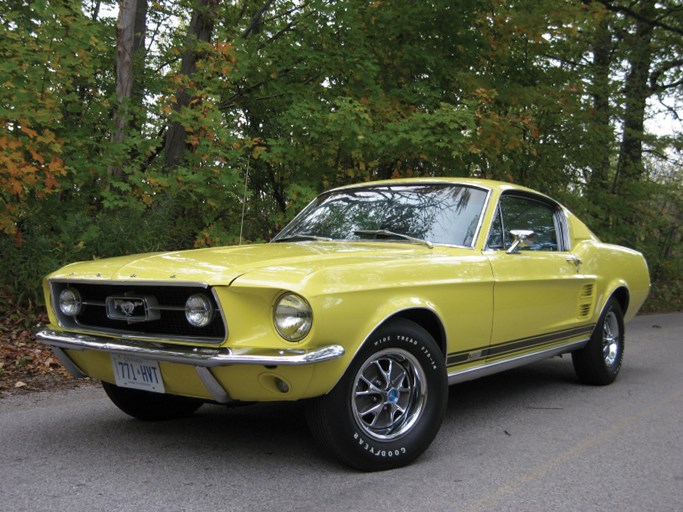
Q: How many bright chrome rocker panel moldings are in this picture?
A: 1